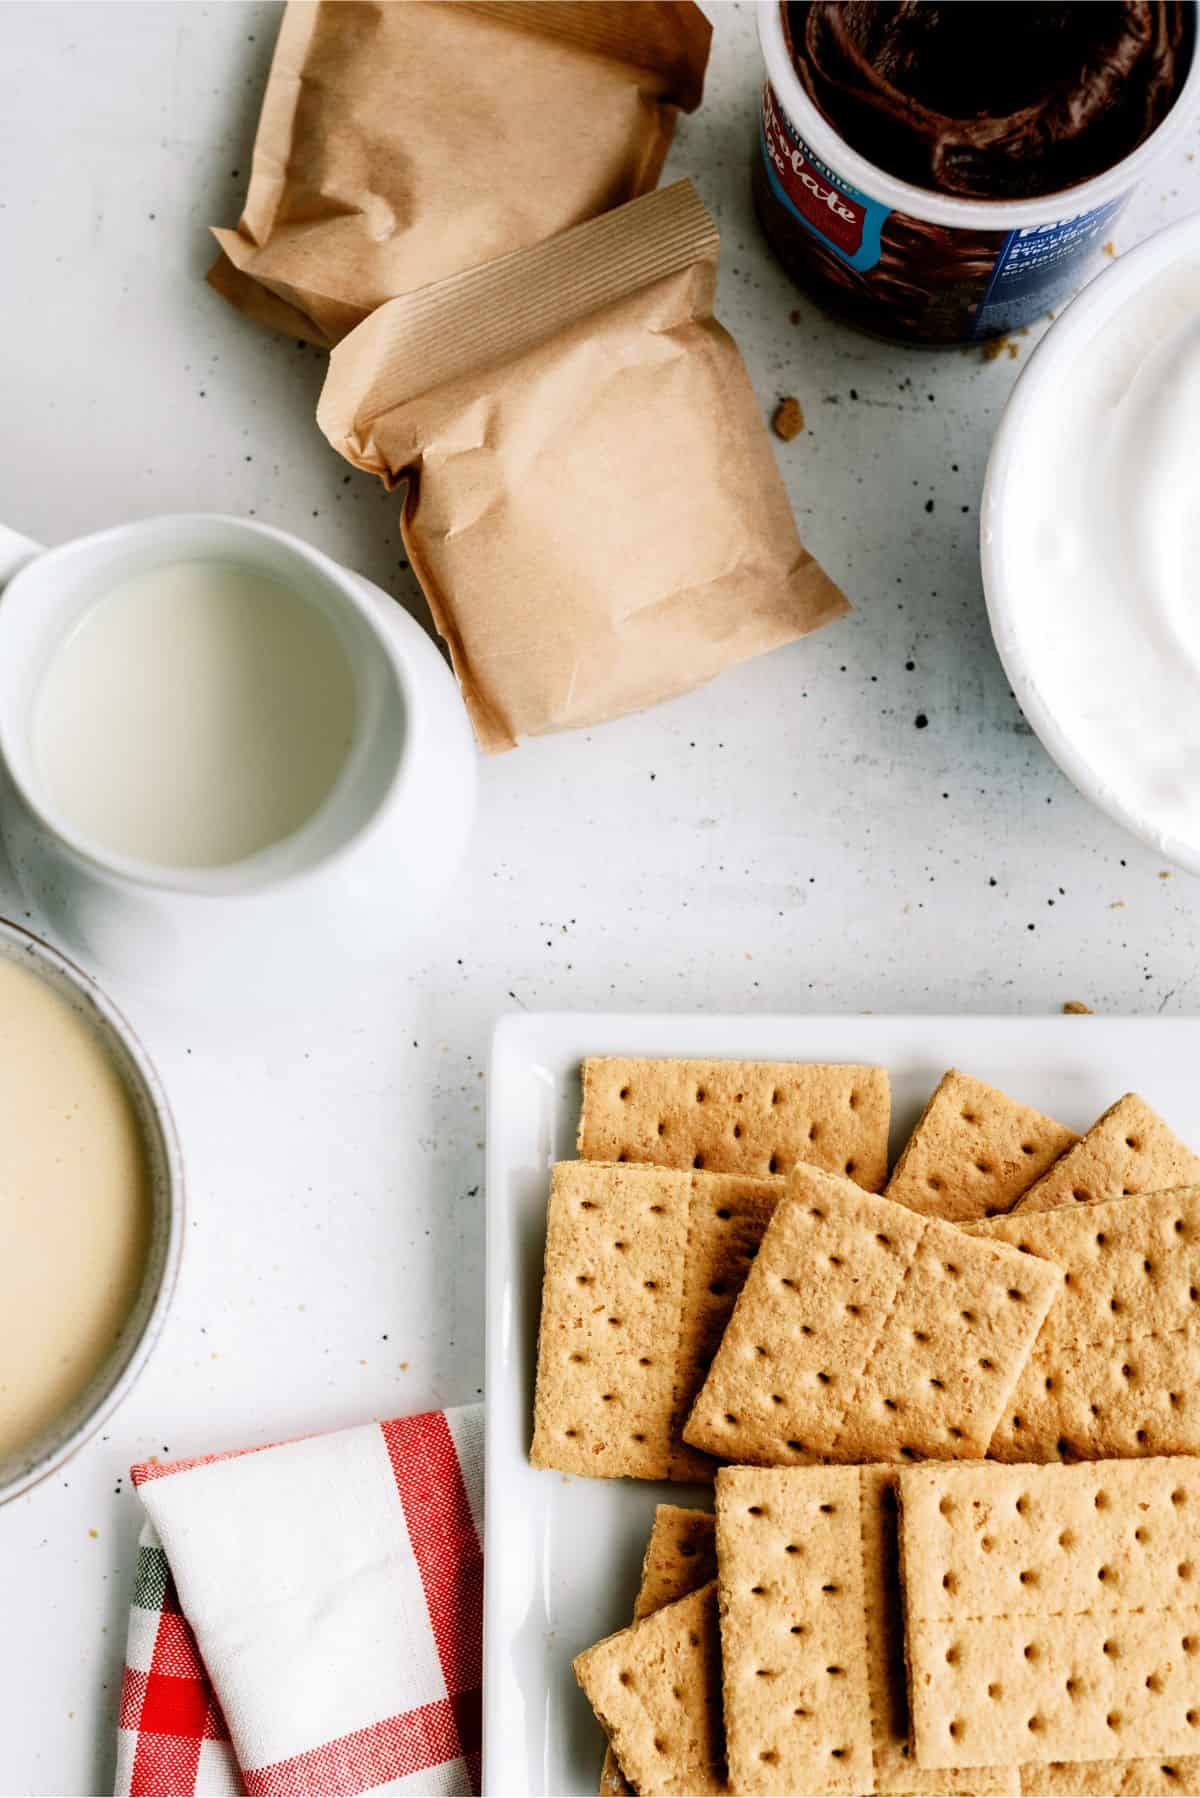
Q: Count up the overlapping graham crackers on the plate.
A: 11